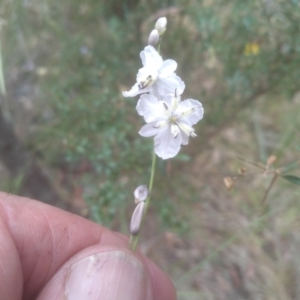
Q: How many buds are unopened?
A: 4